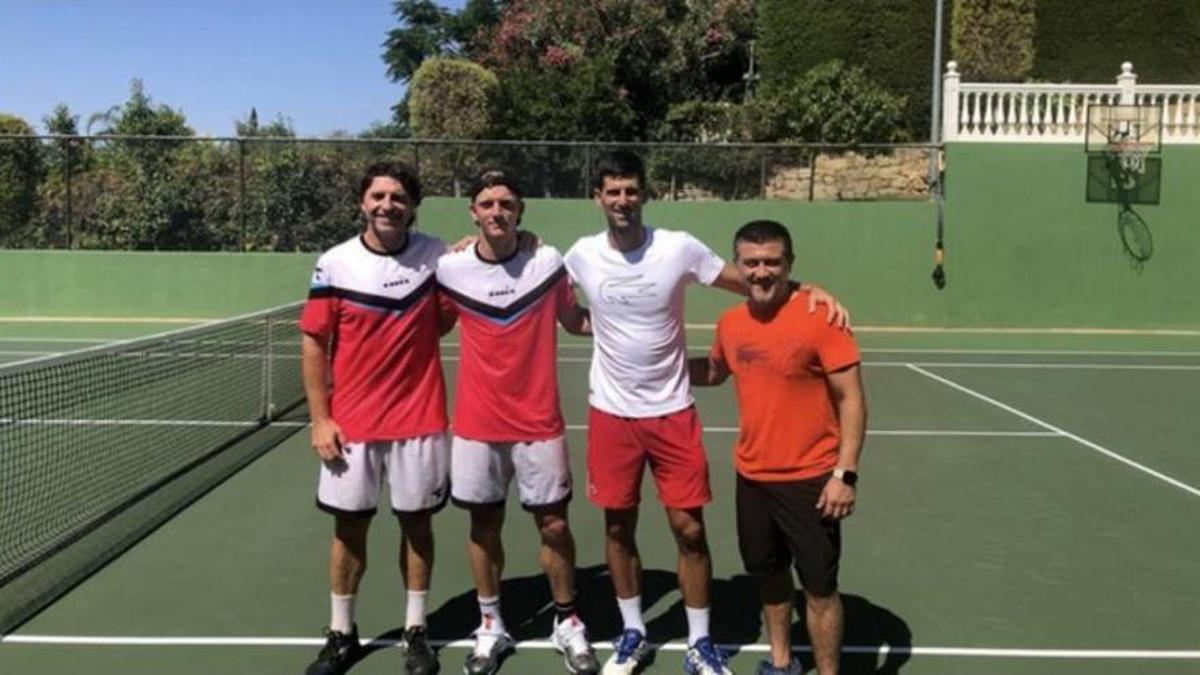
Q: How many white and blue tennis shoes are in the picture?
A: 2